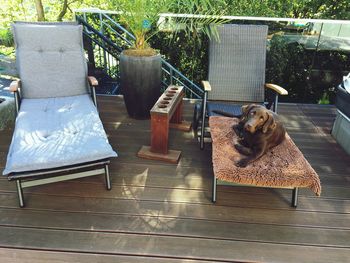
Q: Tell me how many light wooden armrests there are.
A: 4